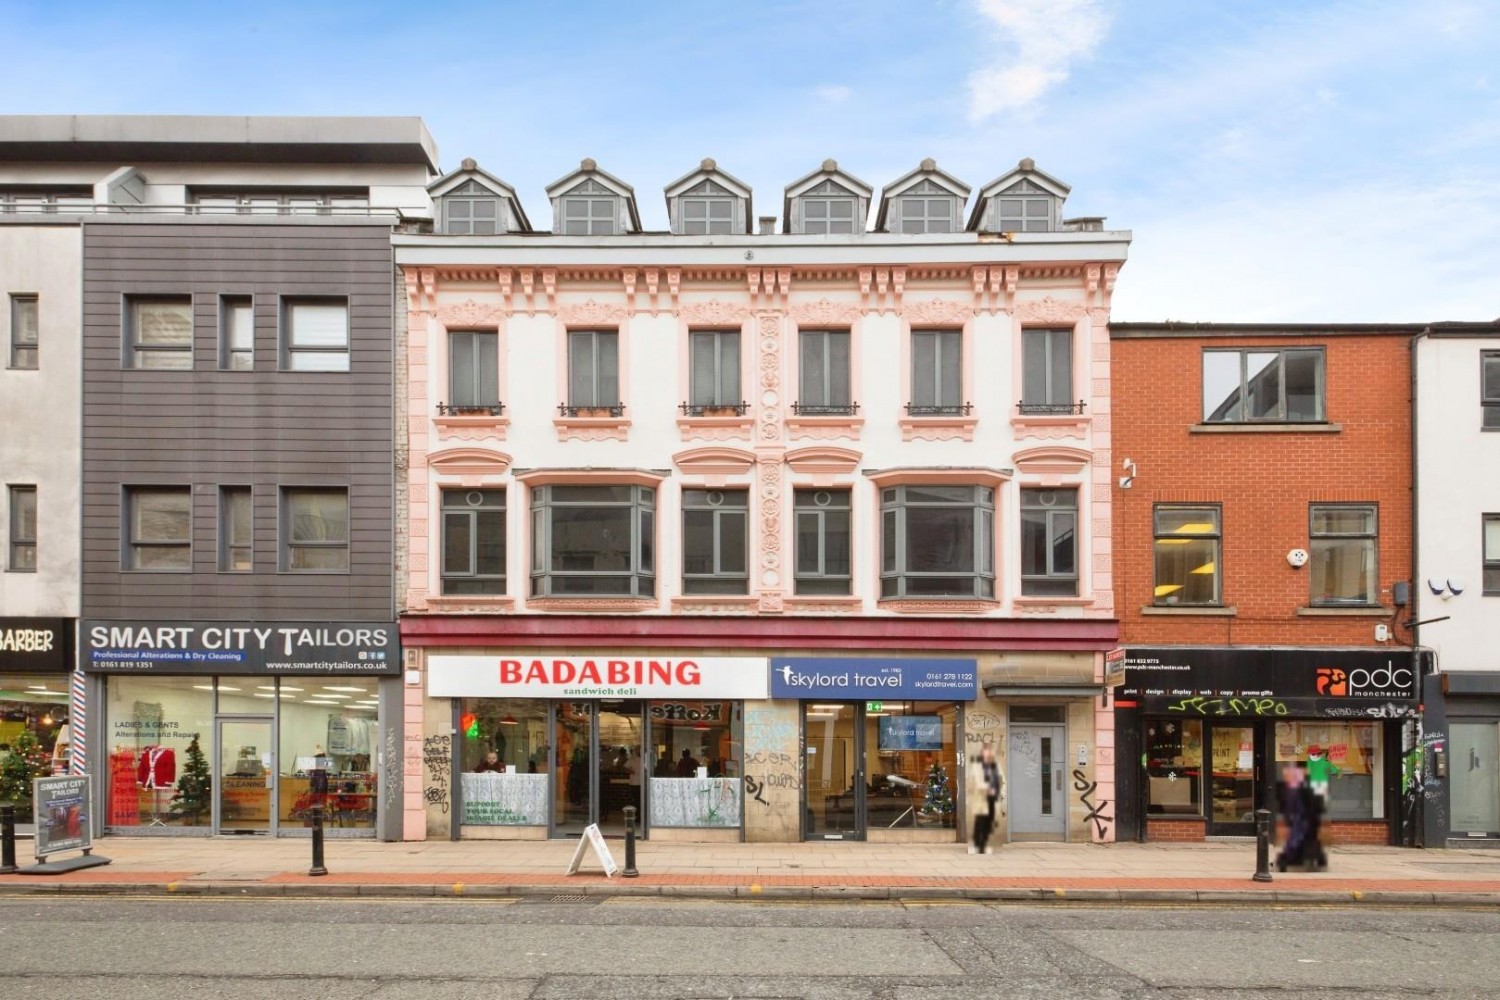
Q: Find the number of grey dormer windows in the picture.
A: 6